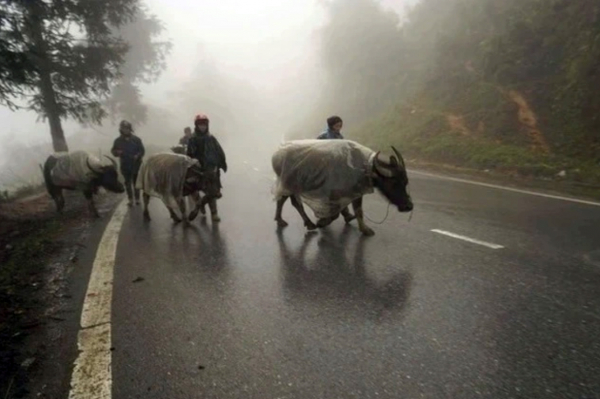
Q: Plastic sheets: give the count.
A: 3